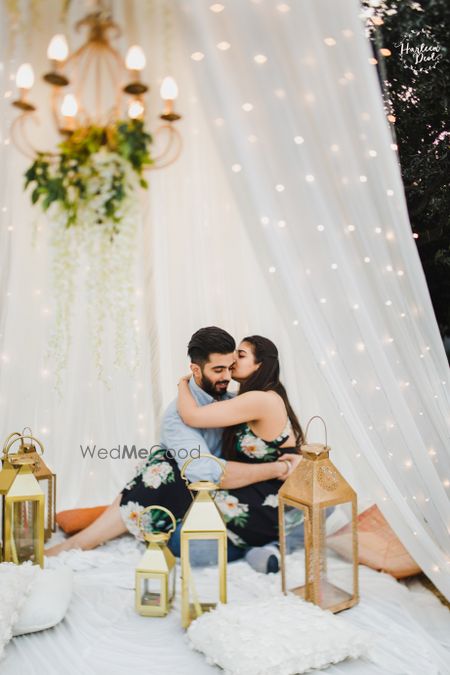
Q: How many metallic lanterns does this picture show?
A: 6